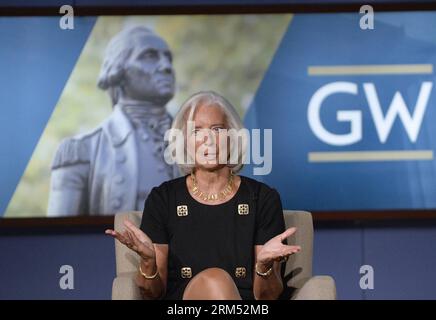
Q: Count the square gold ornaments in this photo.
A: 4